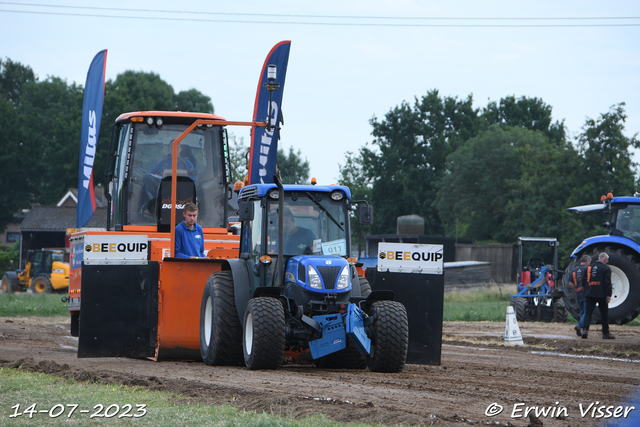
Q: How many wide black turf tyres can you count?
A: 4